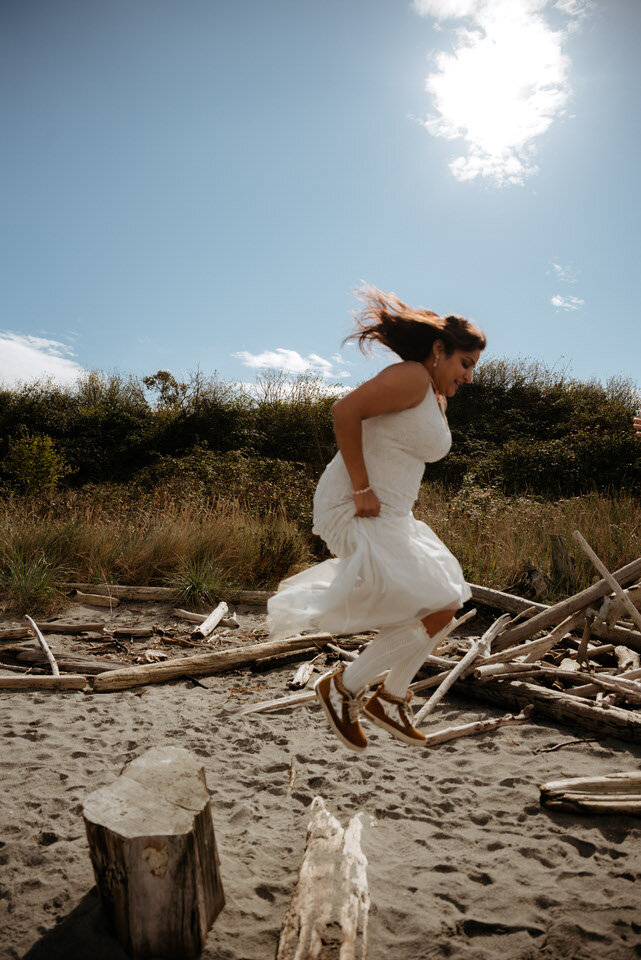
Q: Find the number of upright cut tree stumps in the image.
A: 1